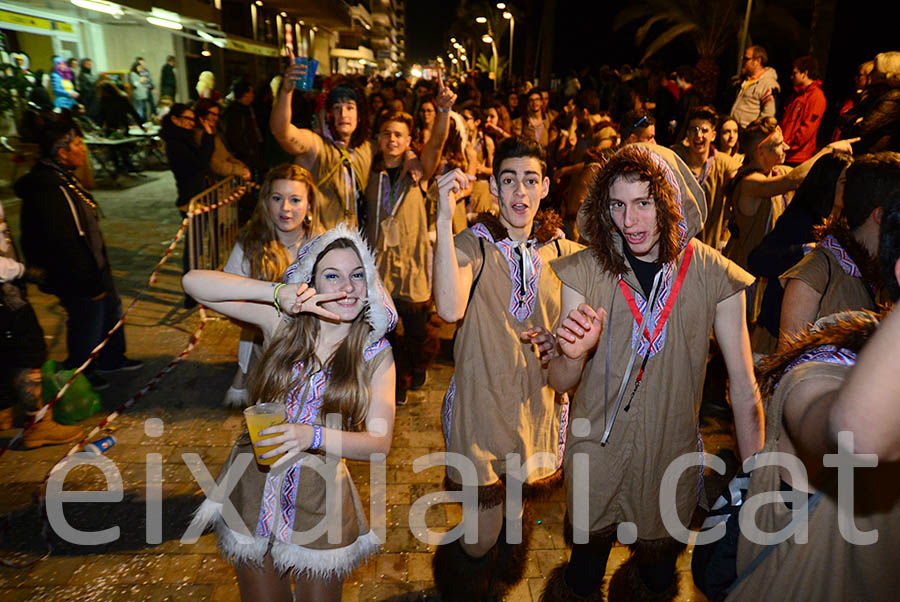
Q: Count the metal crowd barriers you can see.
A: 1